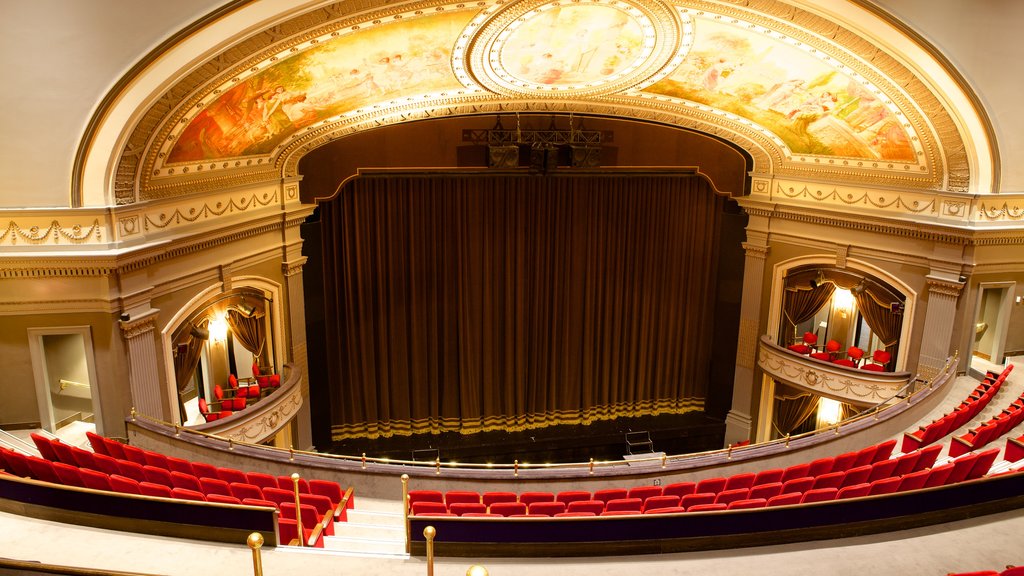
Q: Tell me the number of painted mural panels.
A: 3